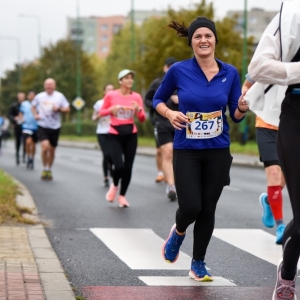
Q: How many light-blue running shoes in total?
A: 2